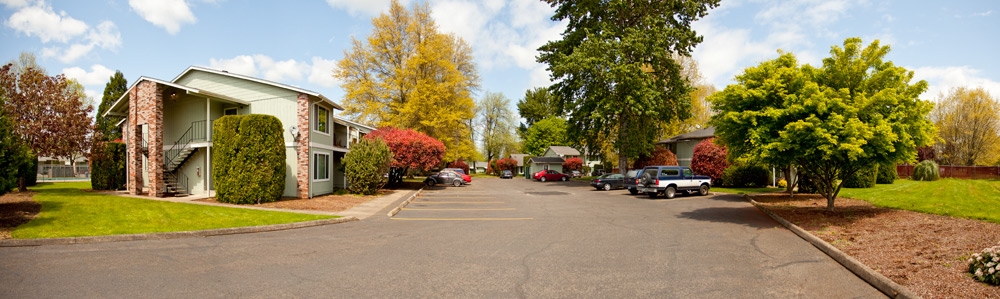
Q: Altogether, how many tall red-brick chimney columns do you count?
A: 2